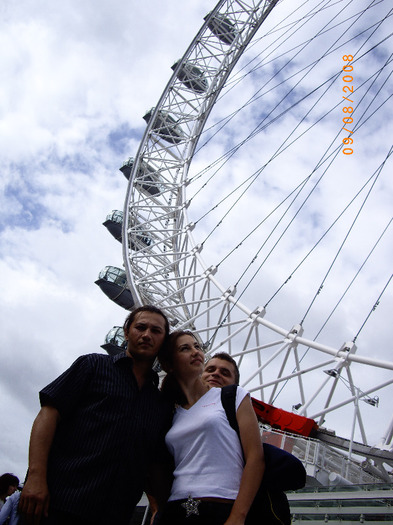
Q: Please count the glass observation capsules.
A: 7